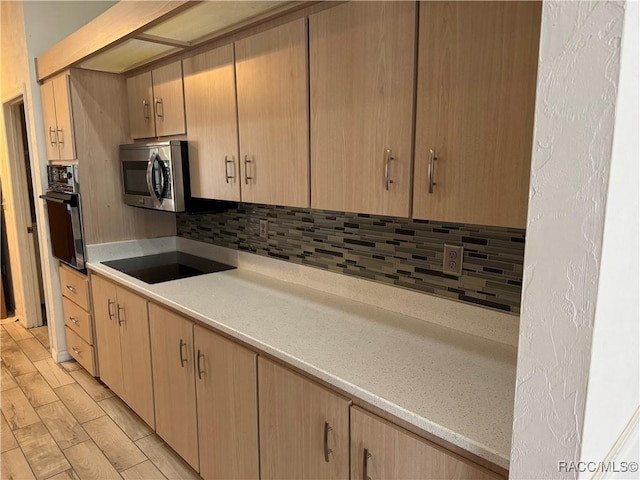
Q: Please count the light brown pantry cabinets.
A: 14